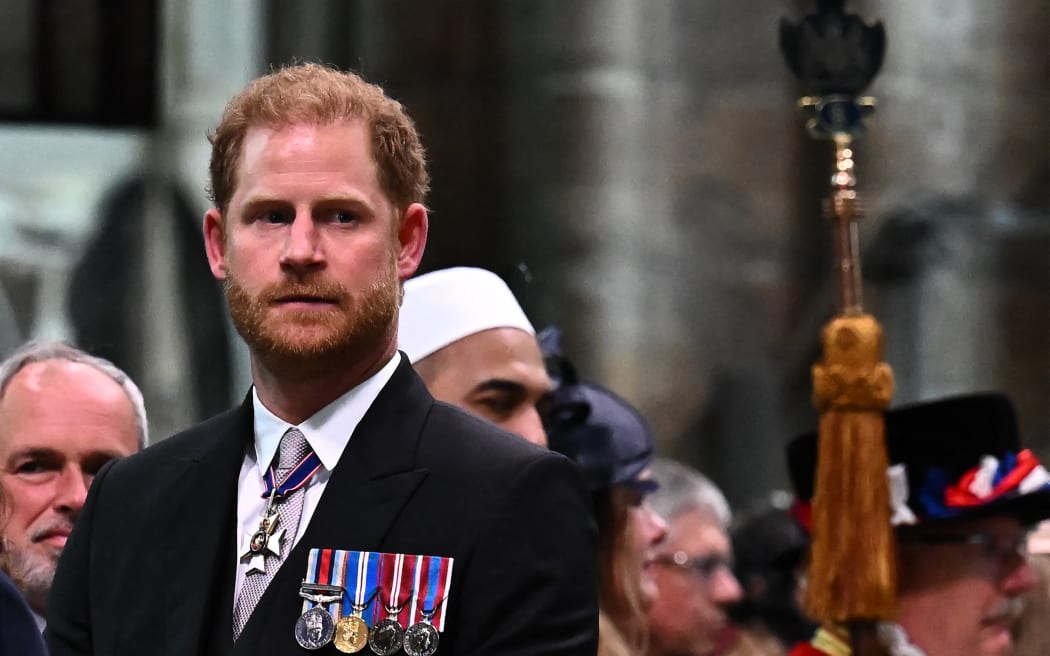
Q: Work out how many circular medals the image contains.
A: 4